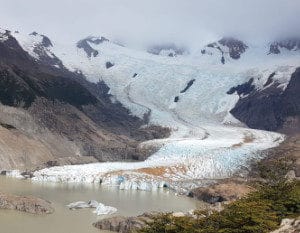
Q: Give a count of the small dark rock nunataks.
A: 4